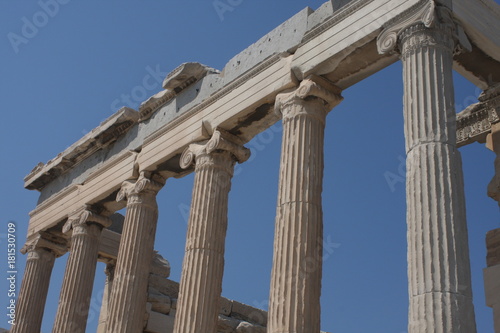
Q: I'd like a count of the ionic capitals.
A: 6